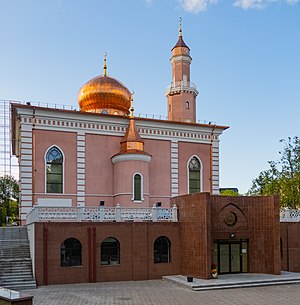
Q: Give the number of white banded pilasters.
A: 4